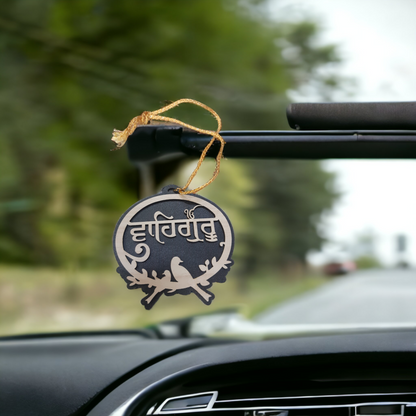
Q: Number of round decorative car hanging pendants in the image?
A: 1